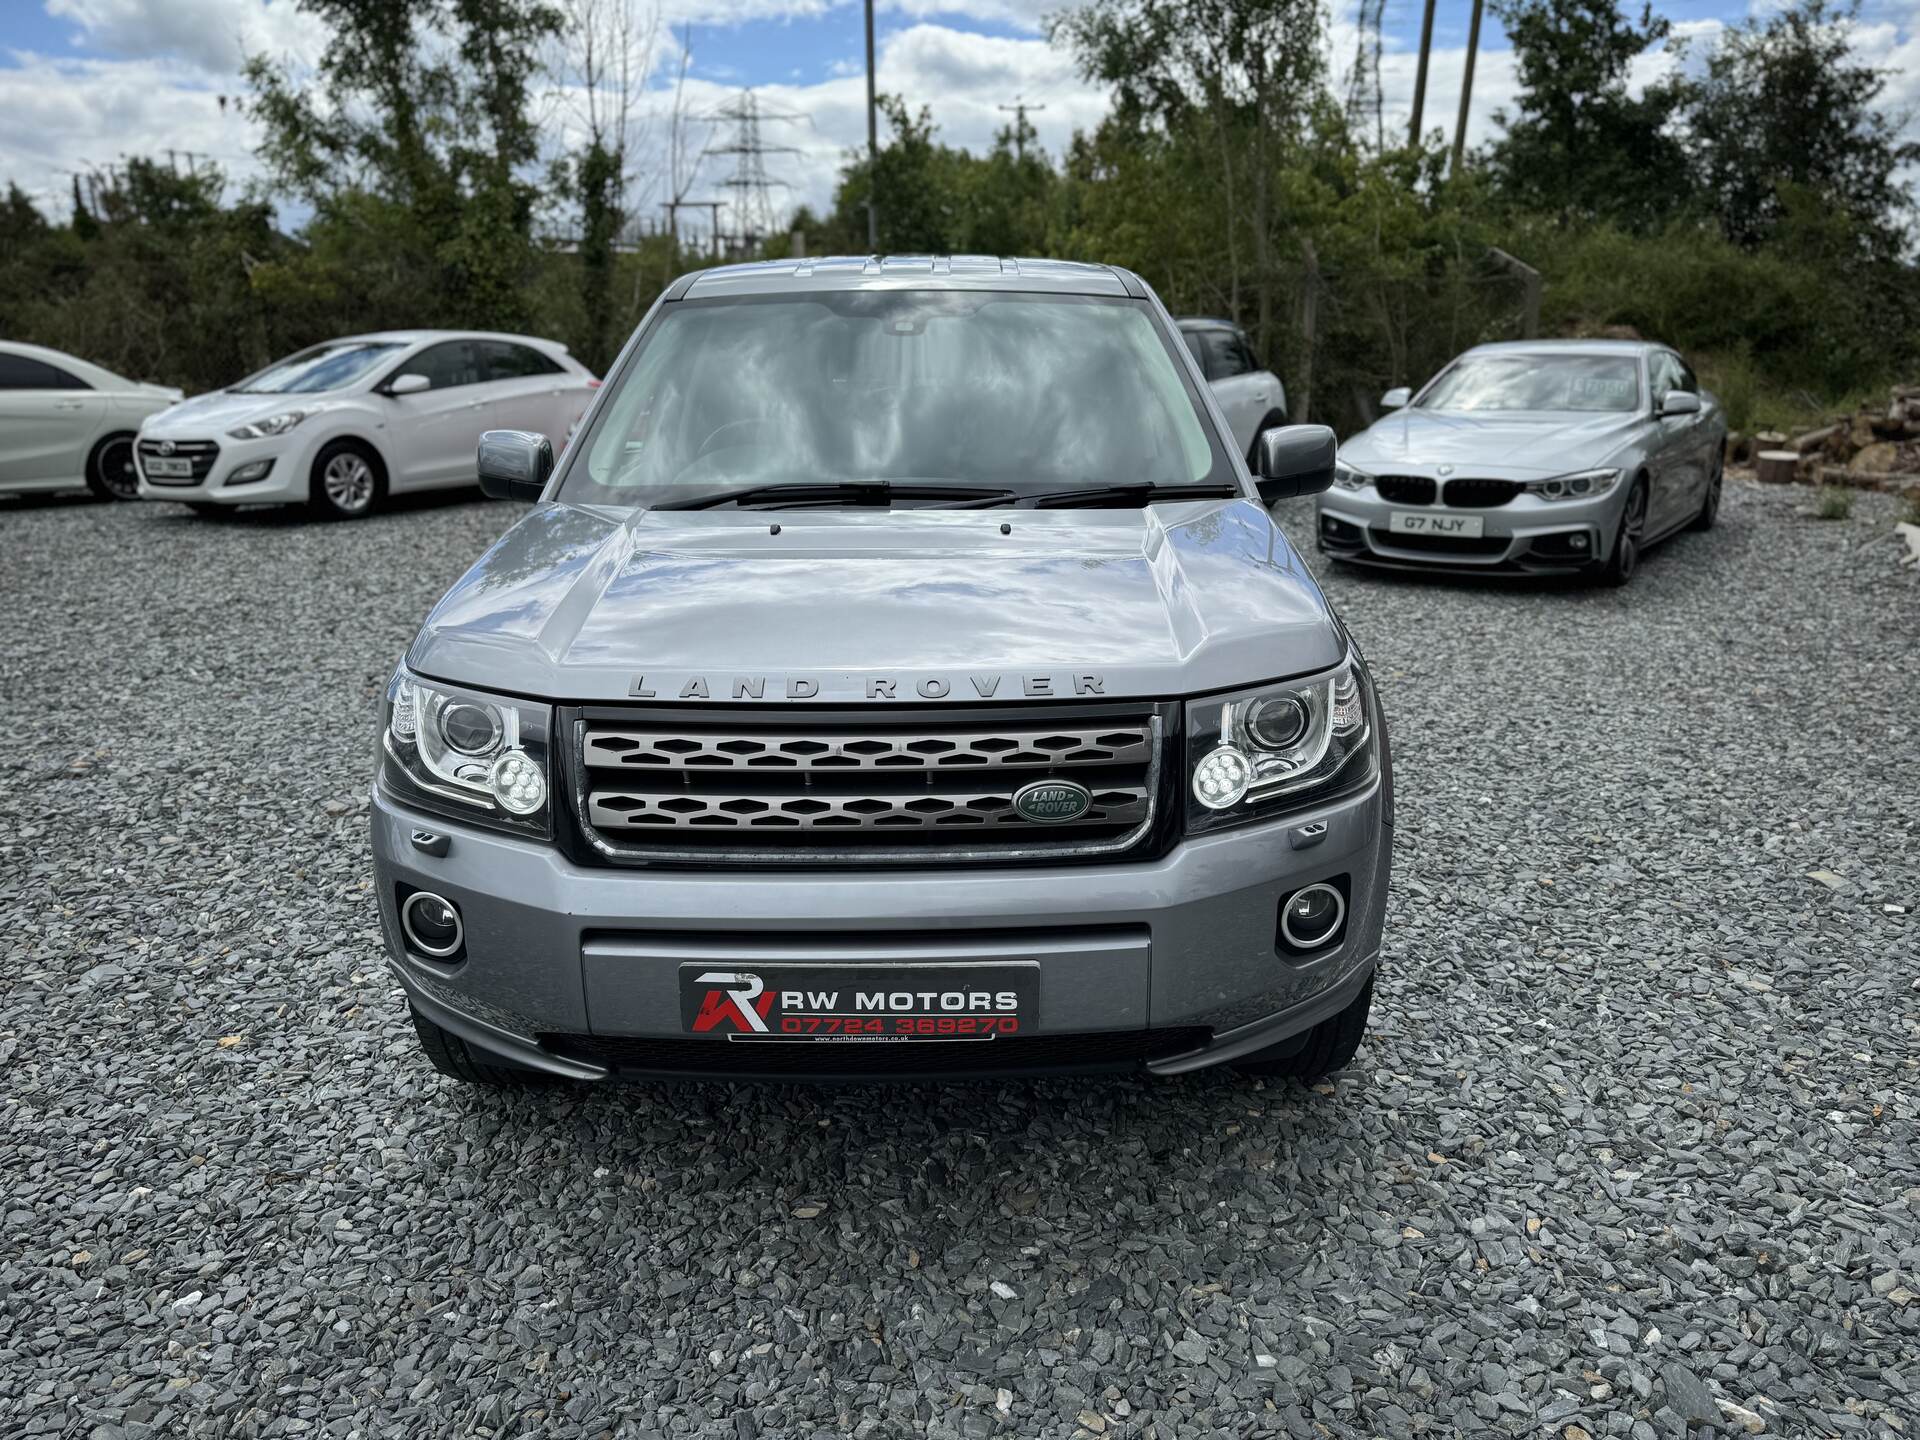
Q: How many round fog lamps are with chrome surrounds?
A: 2